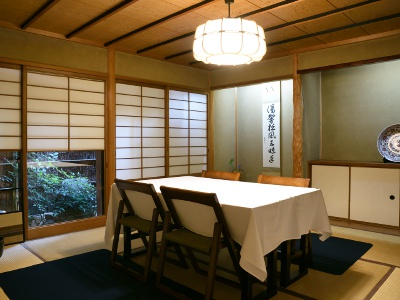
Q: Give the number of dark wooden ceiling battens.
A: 6